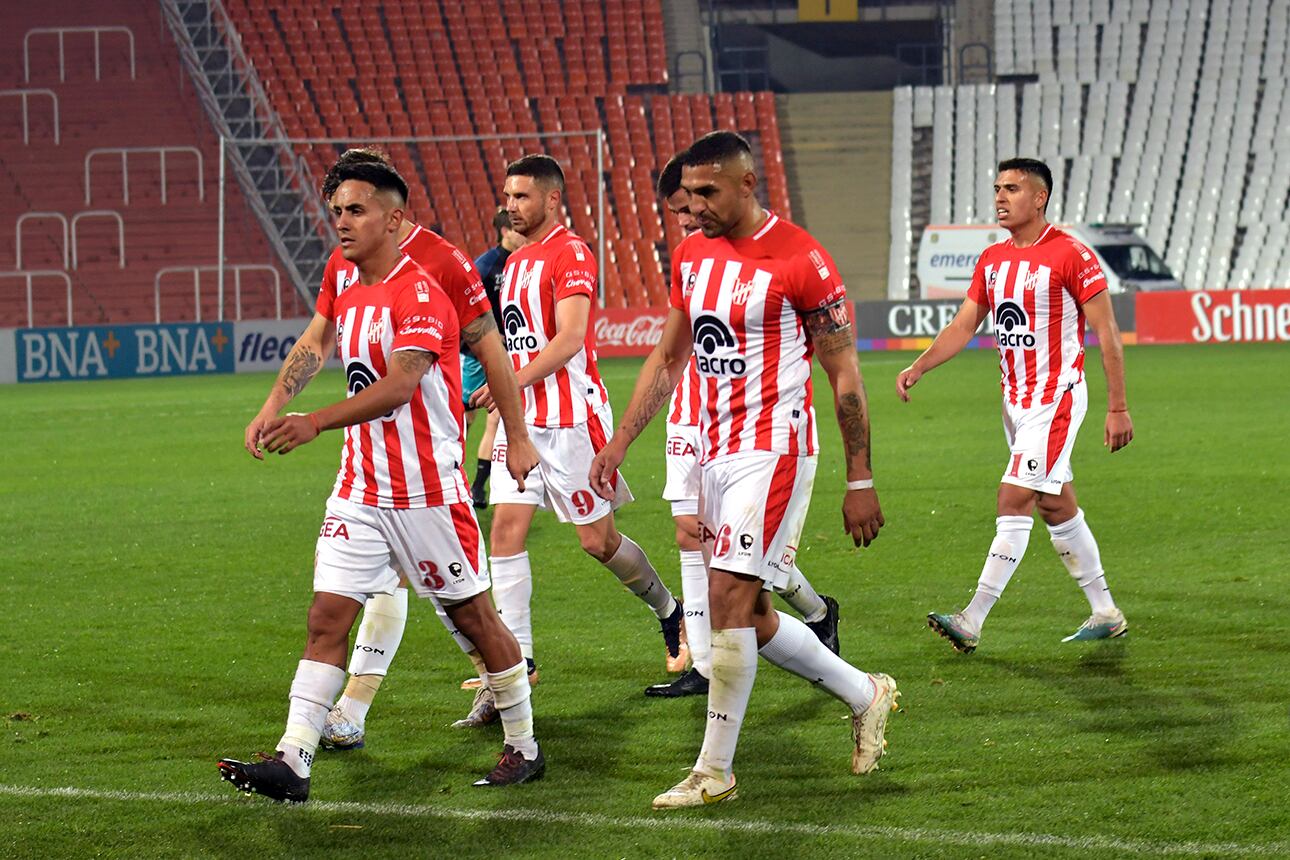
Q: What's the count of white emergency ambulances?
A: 1